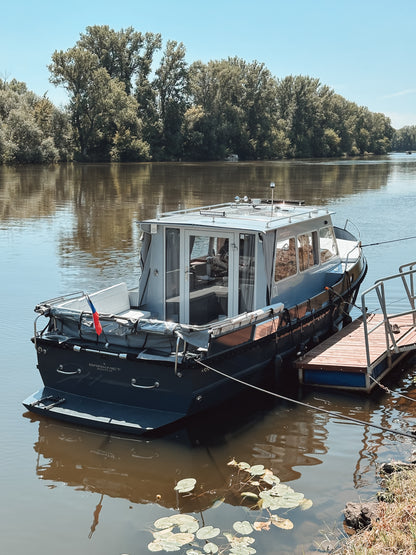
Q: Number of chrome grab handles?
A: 2